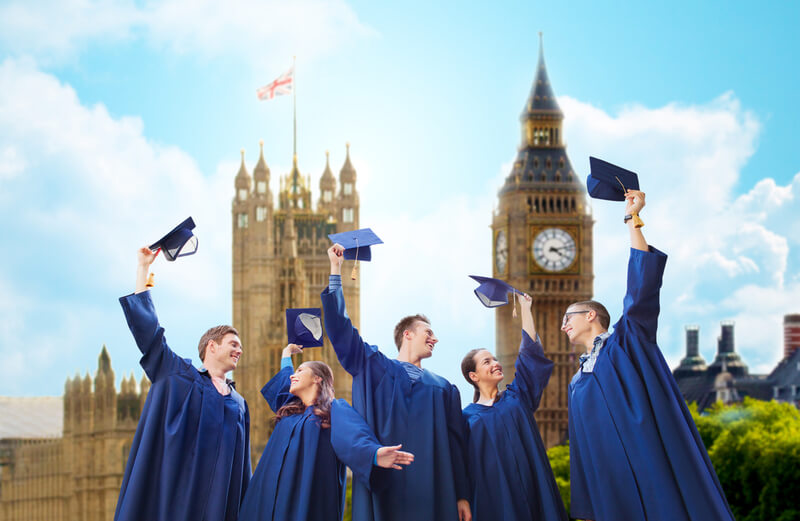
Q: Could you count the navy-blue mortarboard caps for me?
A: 5